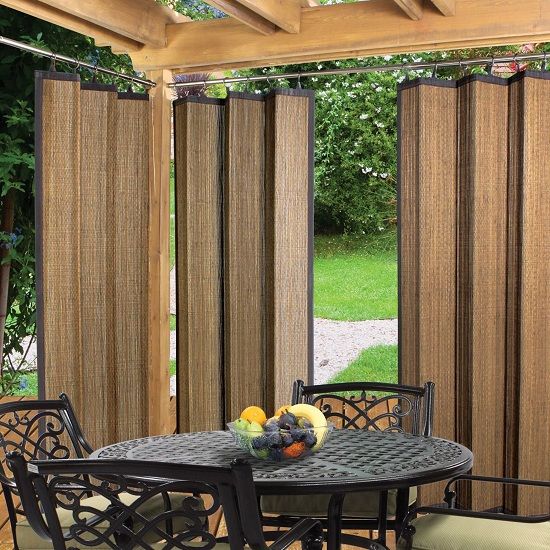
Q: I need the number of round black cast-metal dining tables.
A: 1